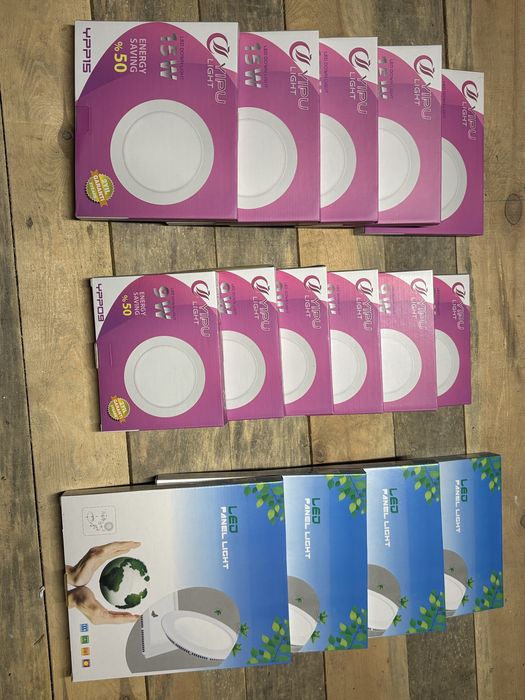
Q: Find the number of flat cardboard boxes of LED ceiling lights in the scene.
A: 15